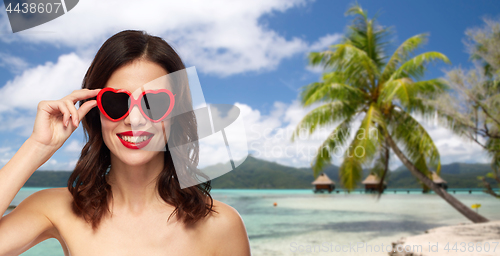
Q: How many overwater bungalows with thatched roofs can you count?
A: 3